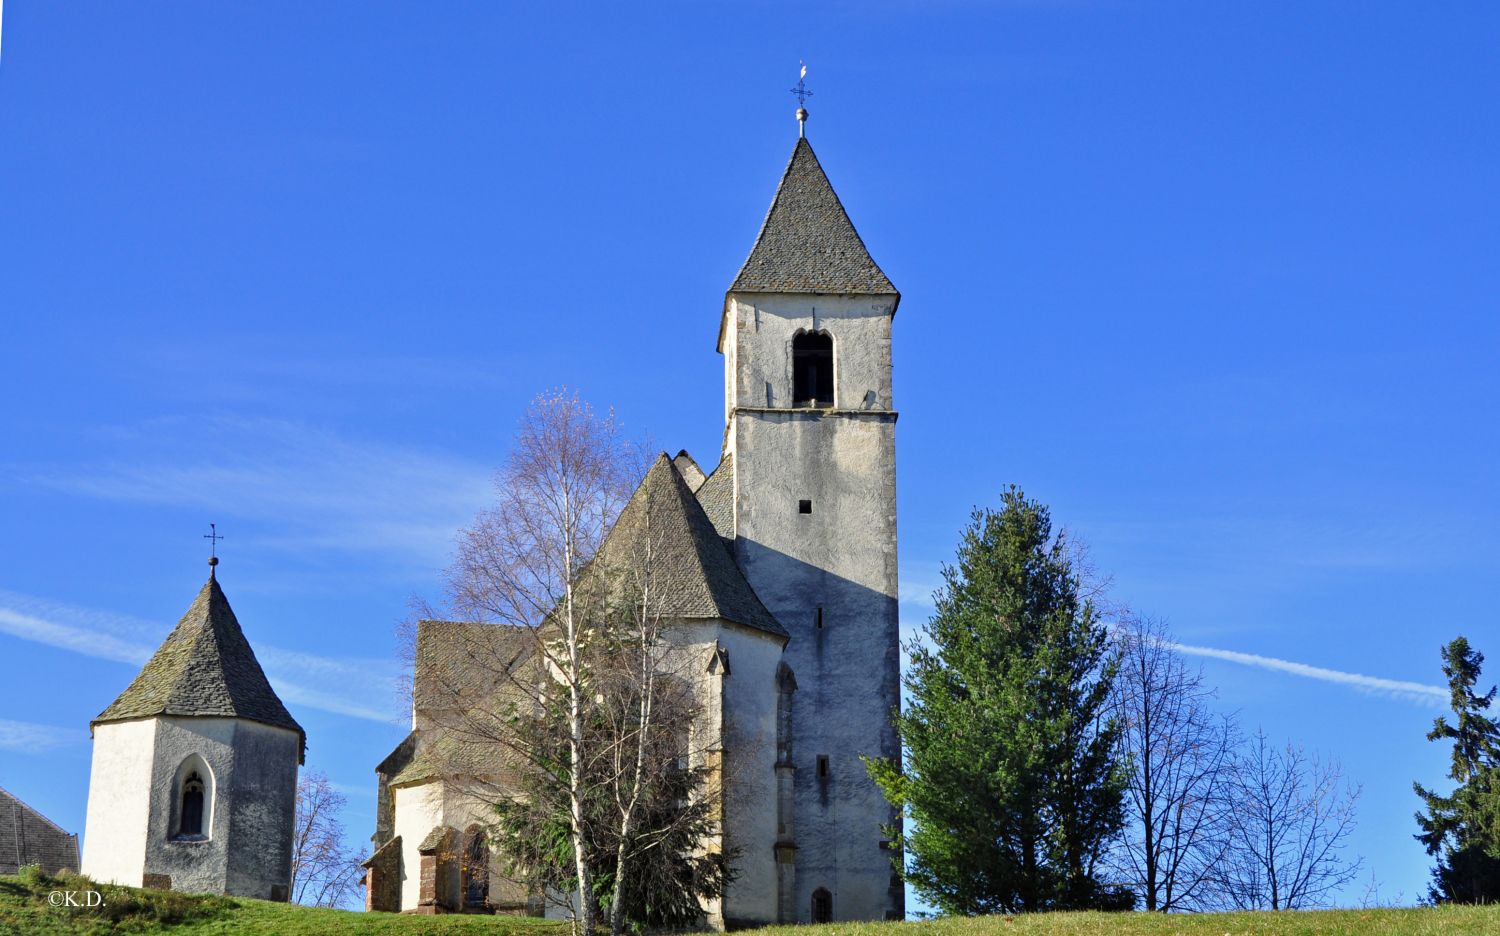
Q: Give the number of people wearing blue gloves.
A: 0